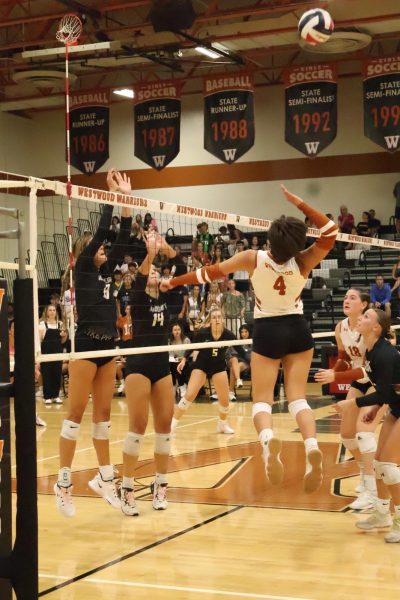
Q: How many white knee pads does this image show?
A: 12